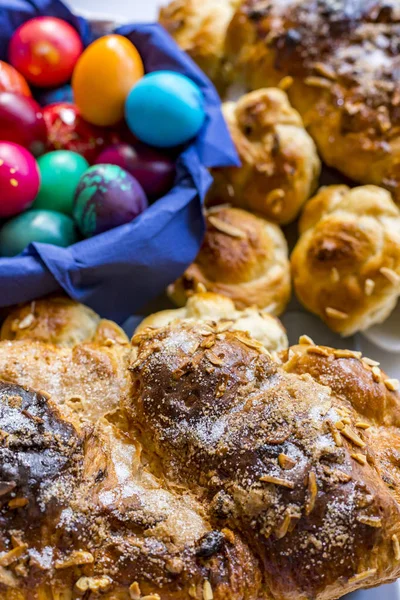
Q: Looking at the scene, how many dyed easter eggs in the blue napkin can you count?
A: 12